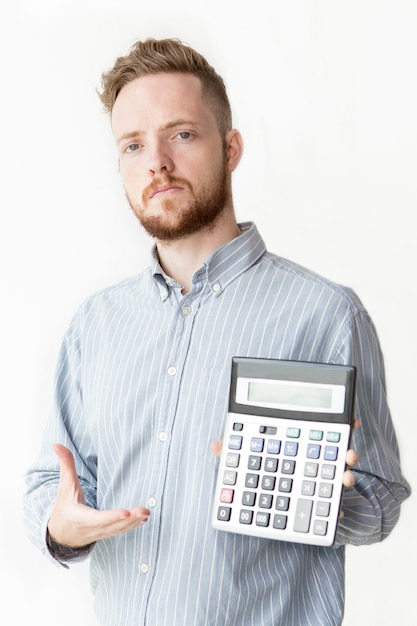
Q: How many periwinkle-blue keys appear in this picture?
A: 6